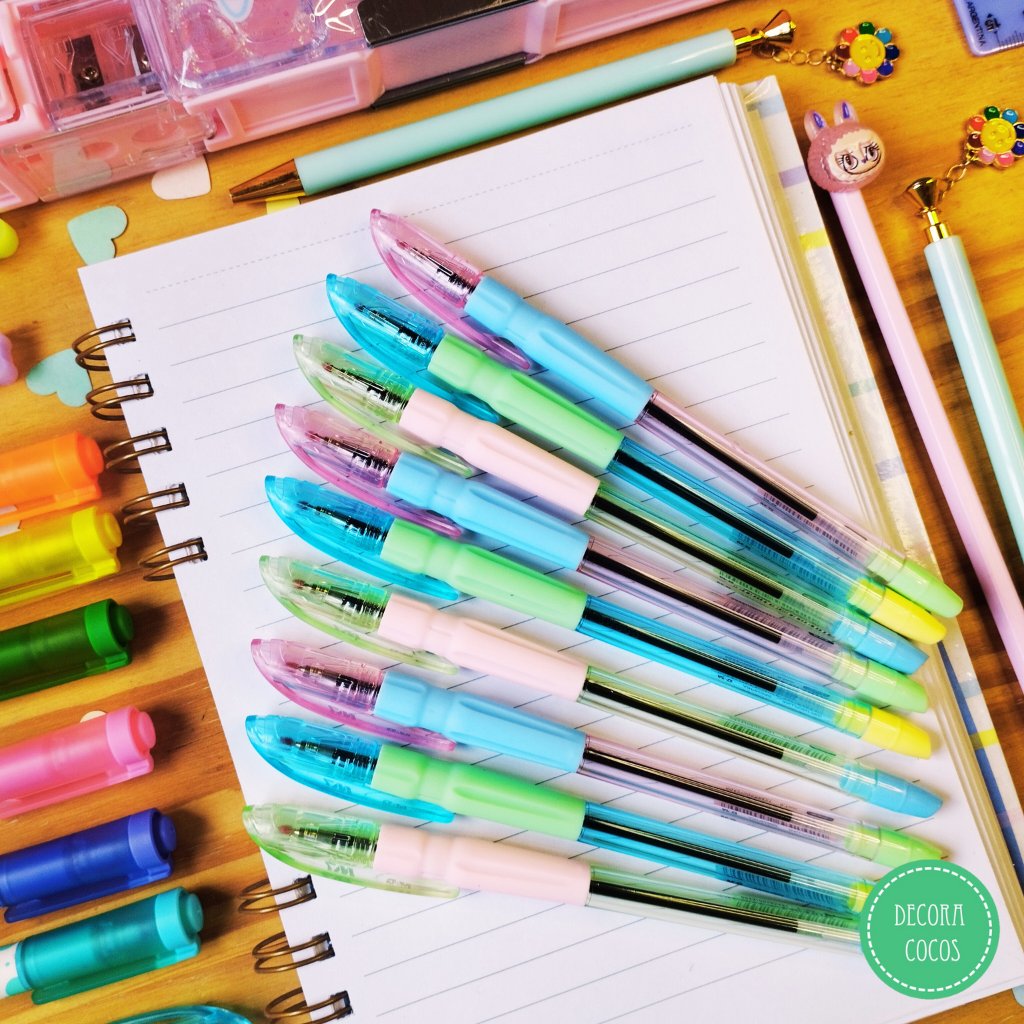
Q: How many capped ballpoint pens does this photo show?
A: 9